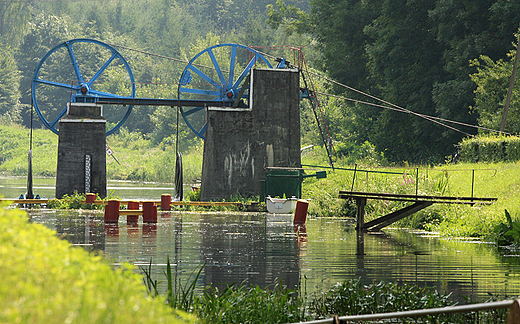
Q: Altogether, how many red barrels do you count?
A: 6